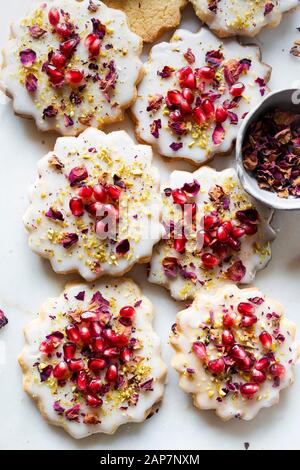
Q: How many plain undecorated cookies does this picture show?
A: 1